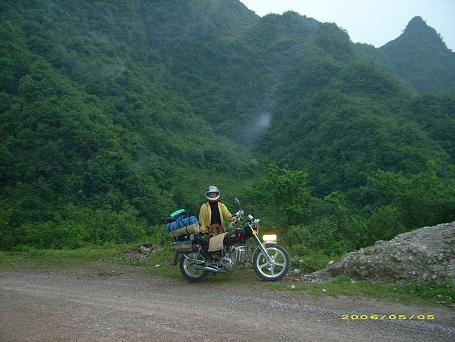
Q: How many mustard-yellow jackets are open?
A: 1